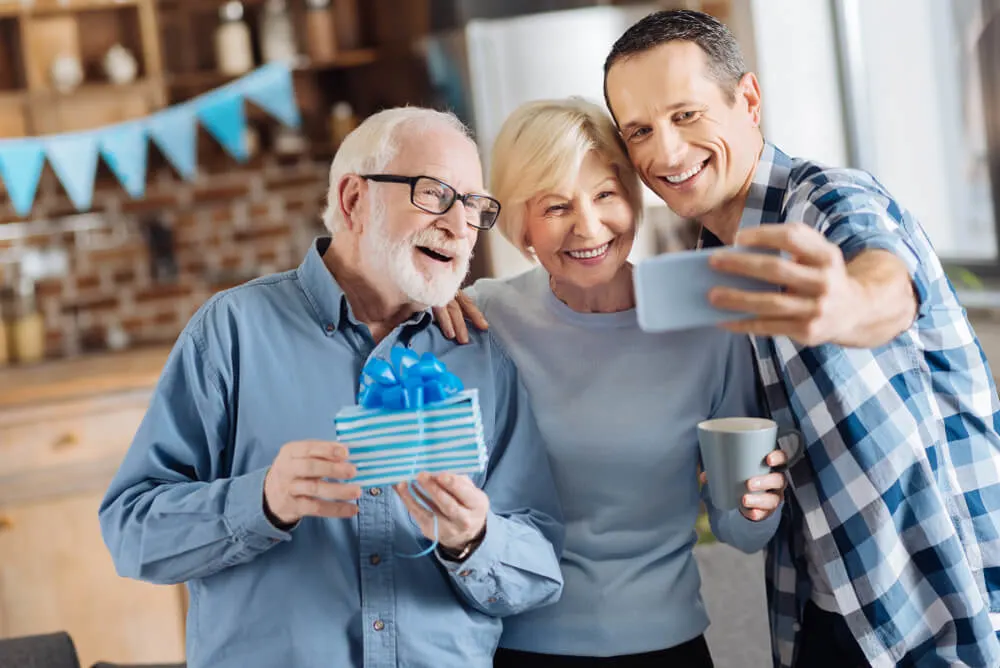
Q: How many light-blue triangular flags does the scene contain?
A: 6